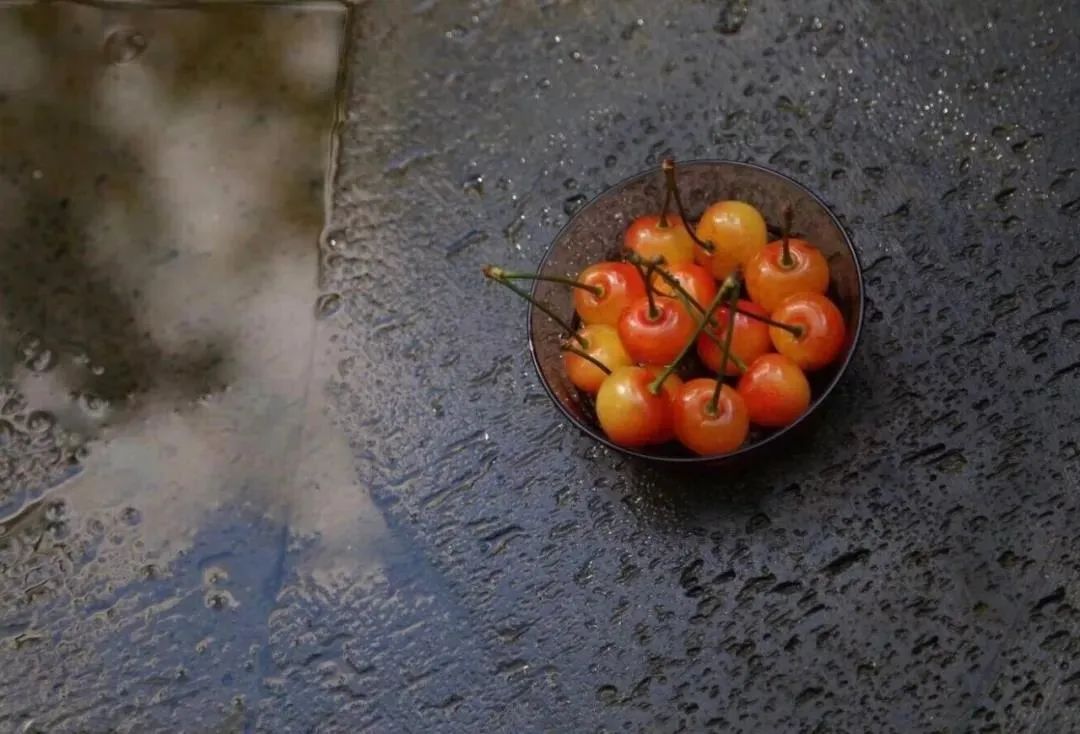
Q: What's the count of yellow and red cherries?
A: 12